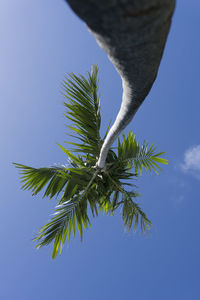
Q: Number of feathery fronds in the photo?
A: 5